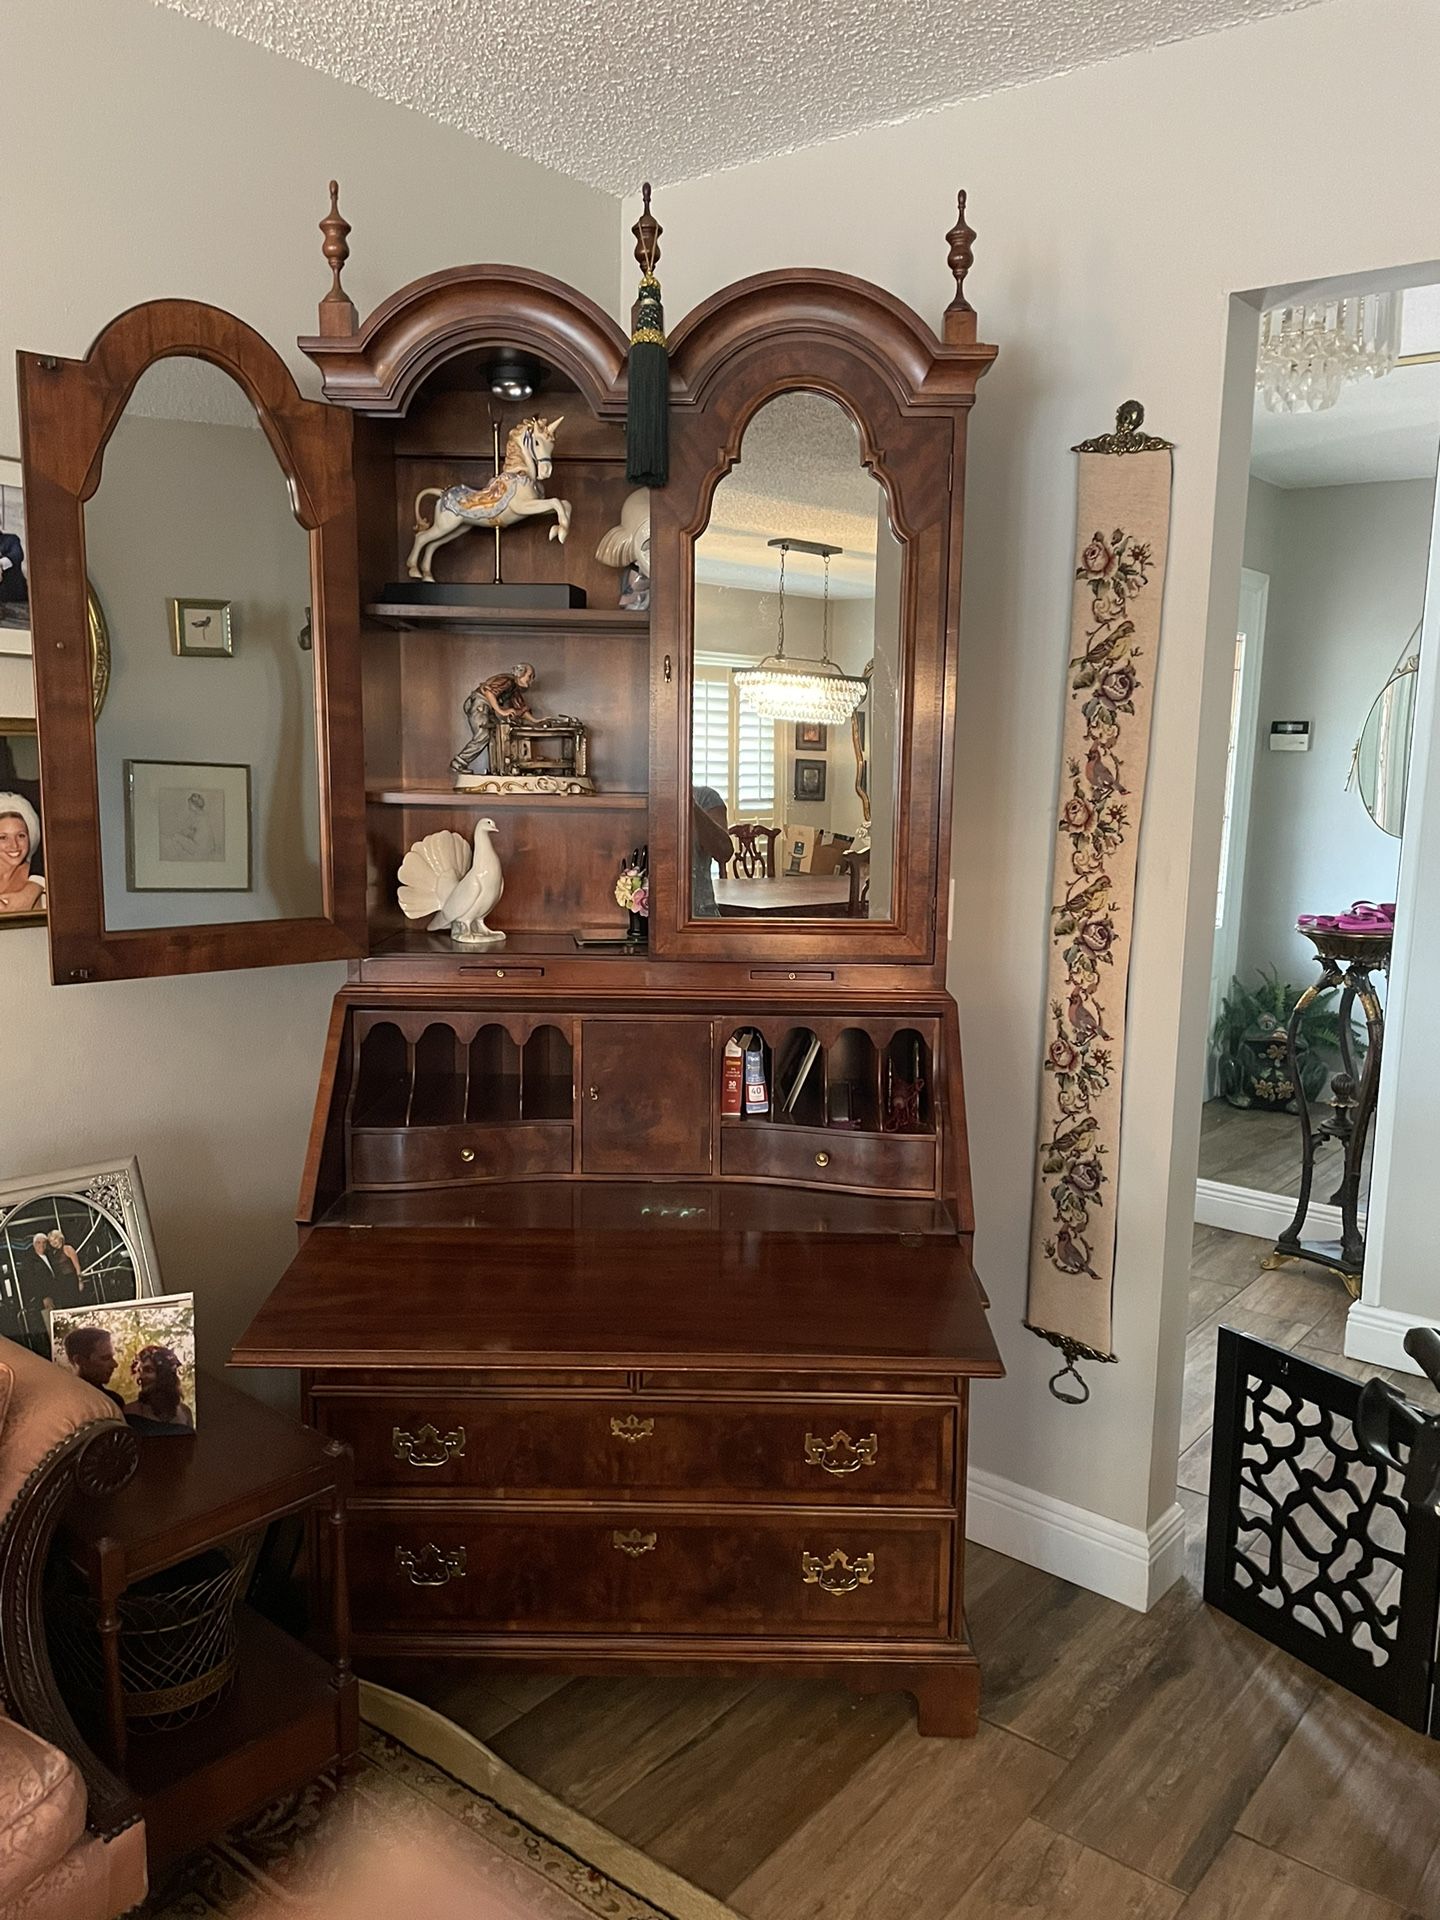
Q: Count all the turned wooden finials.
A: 3